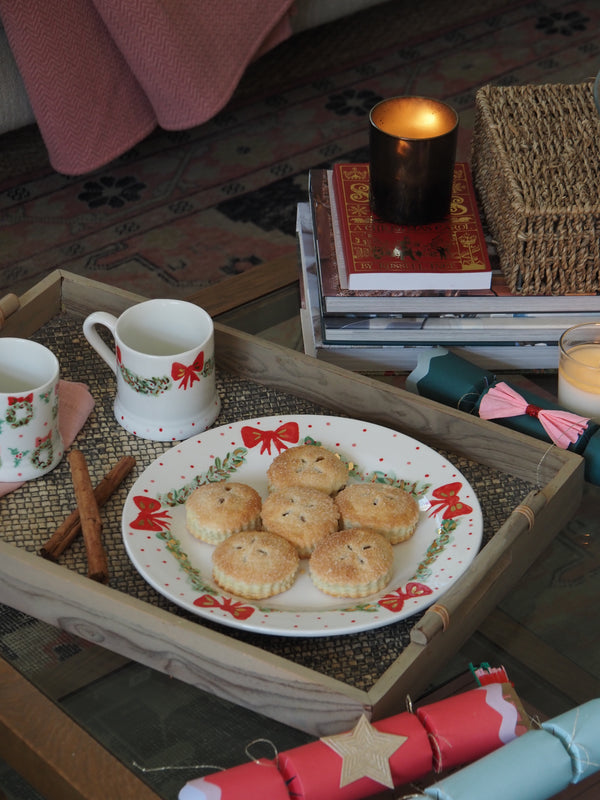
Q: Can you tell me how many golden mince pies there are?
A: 6